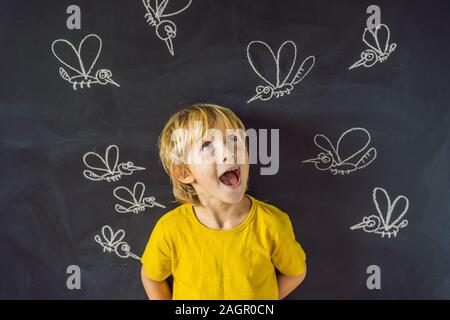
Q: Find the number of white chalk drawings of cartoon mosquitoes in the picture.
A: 9